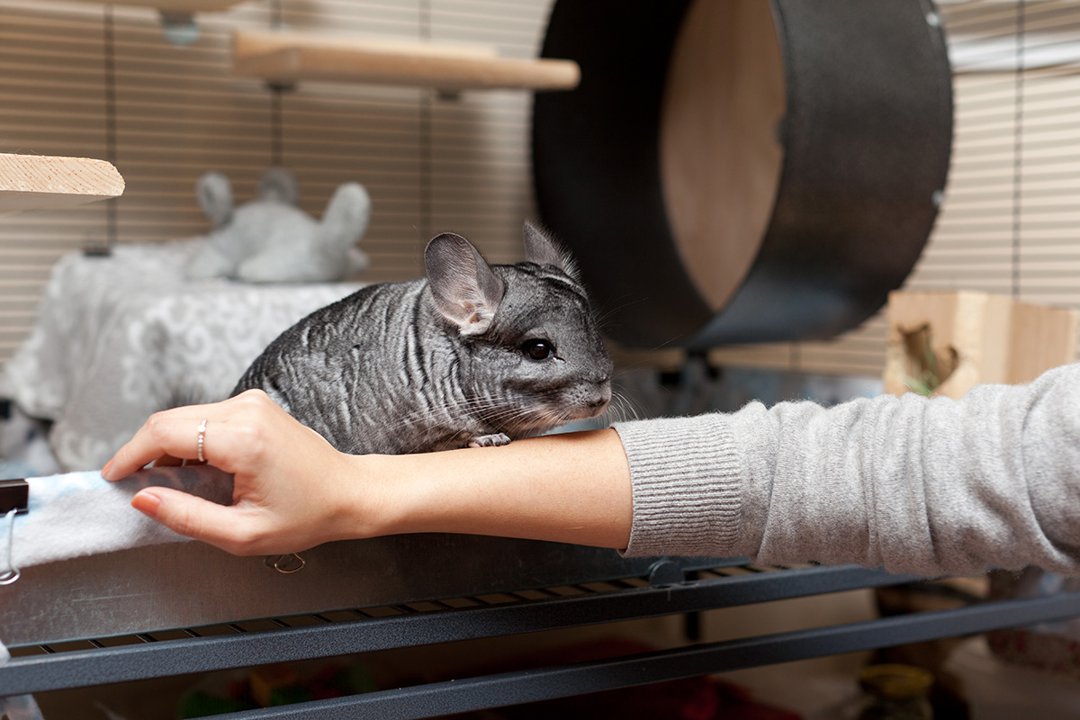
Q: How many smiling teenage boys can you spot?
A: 0